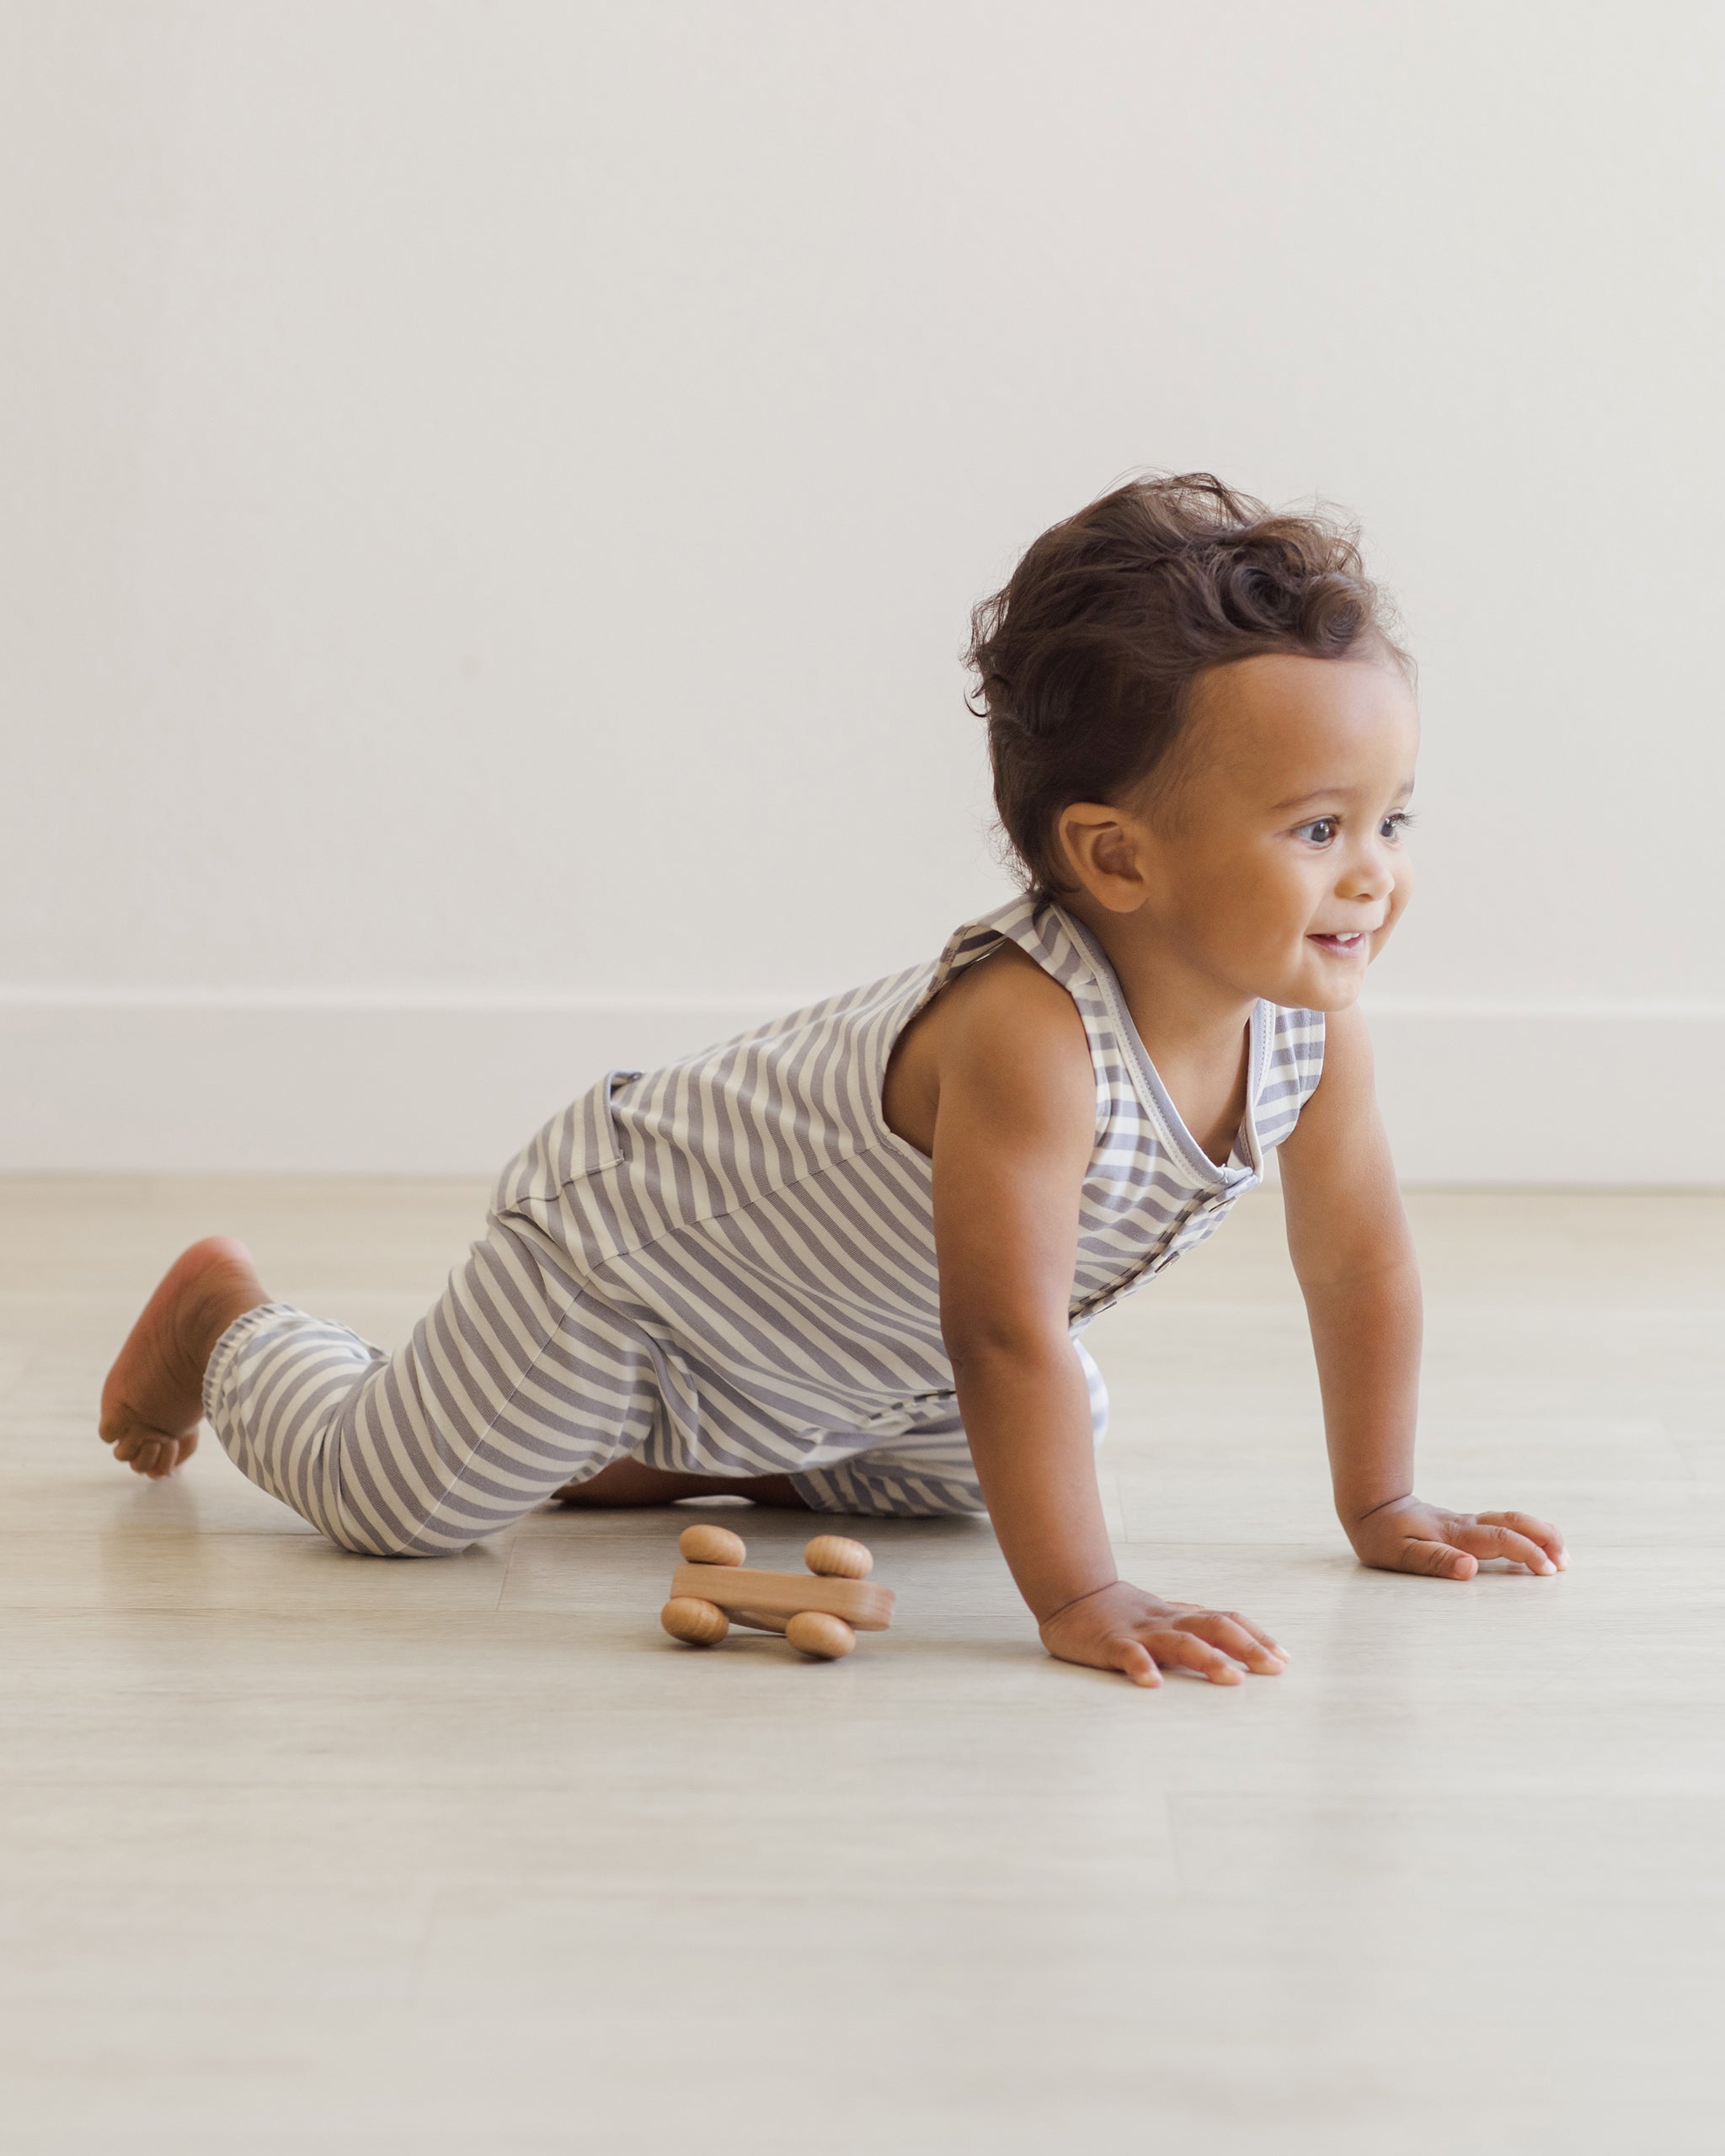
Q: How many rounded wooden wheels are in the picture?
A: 4